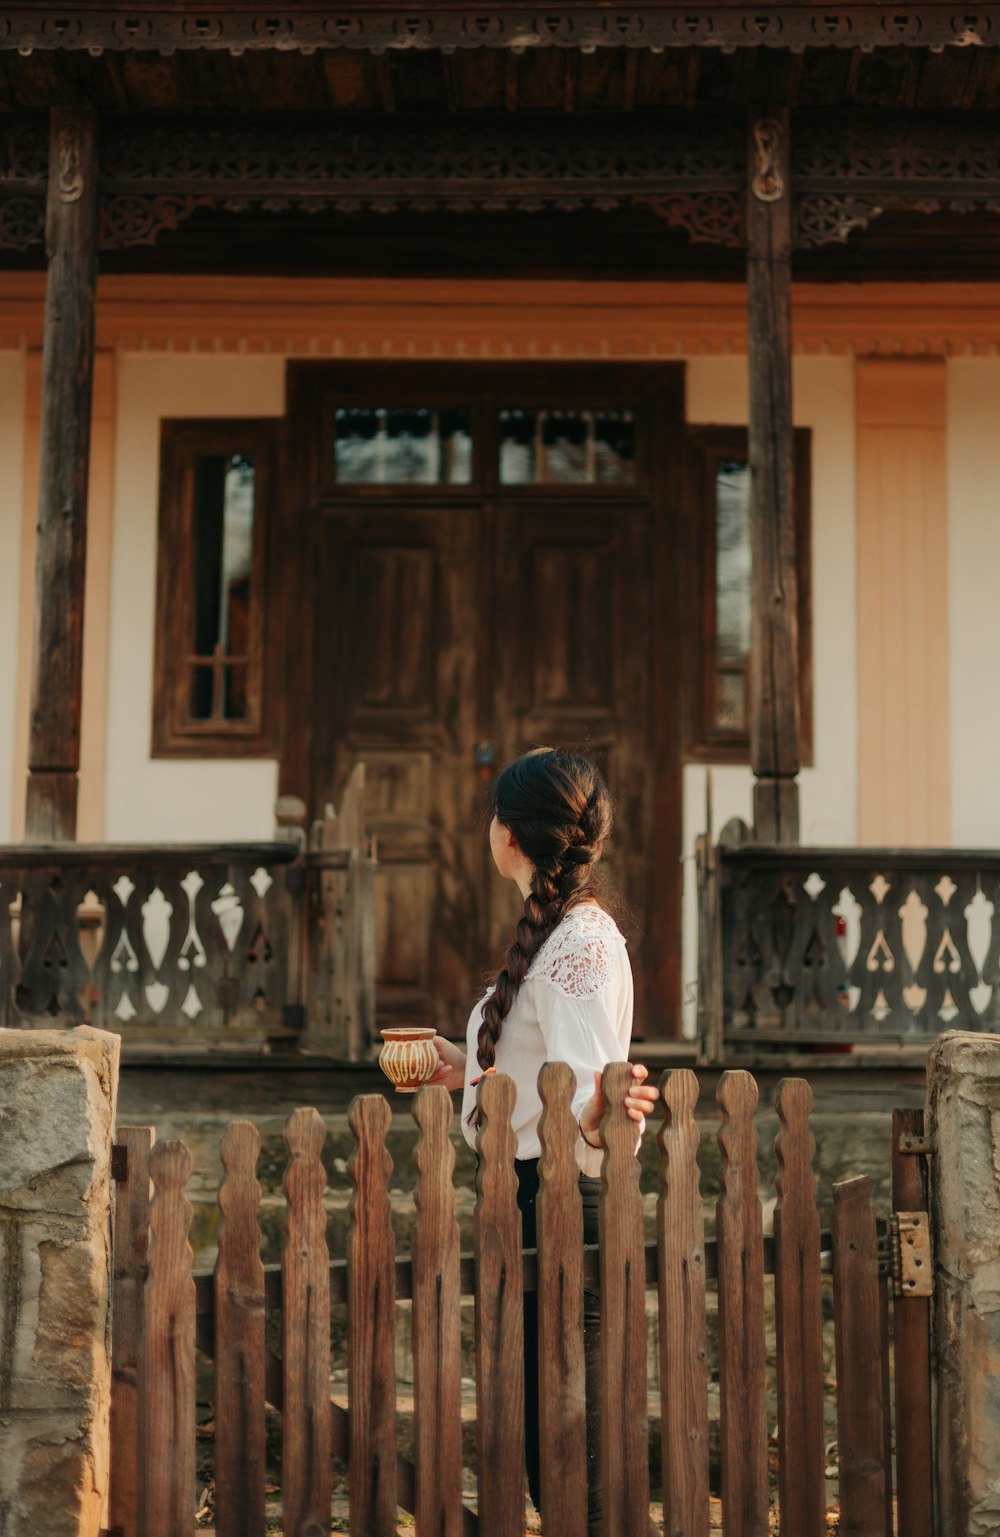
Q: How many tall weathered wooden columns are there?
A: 2